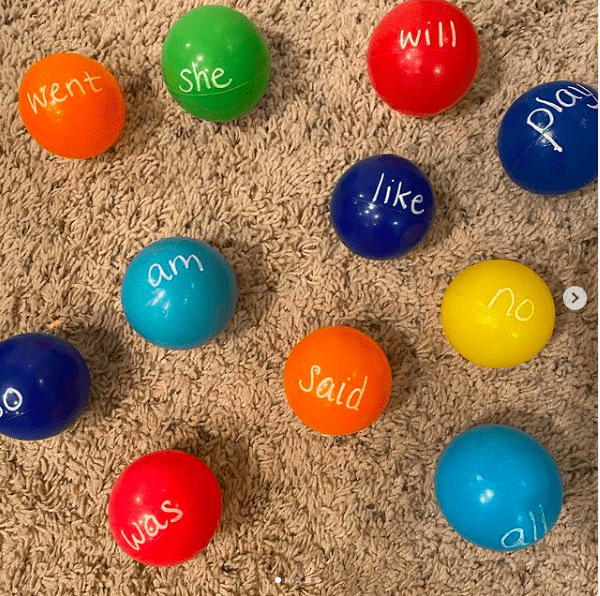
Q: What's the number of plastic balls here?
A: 11